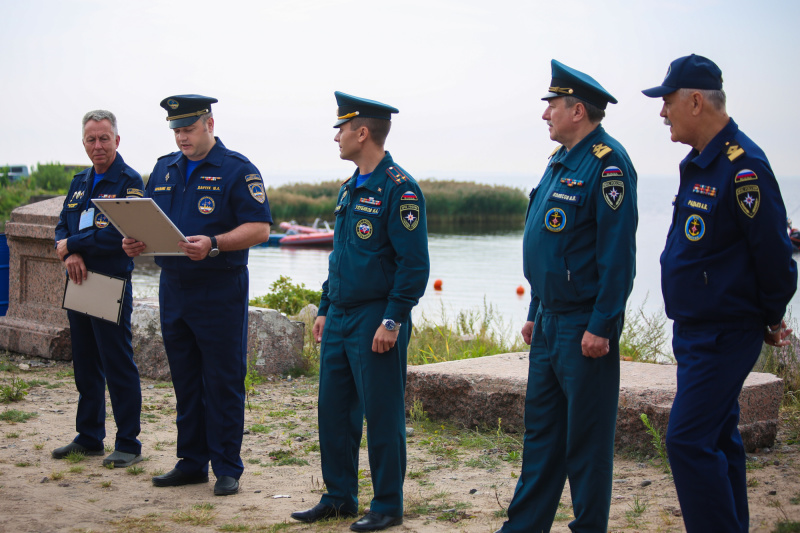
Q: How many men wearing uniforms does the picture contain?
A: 5